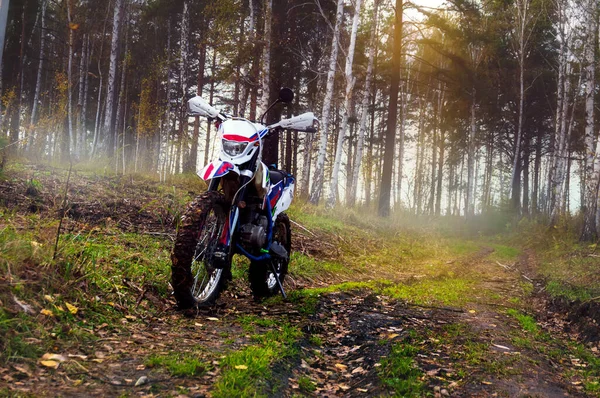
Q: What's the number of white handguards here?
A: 2